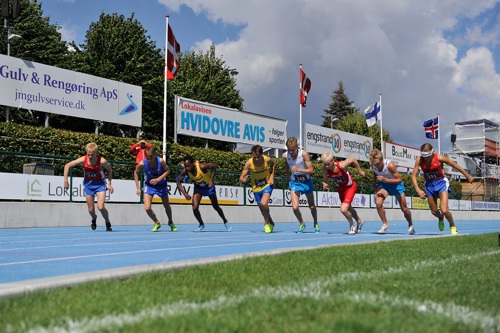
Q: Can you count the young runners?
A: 8